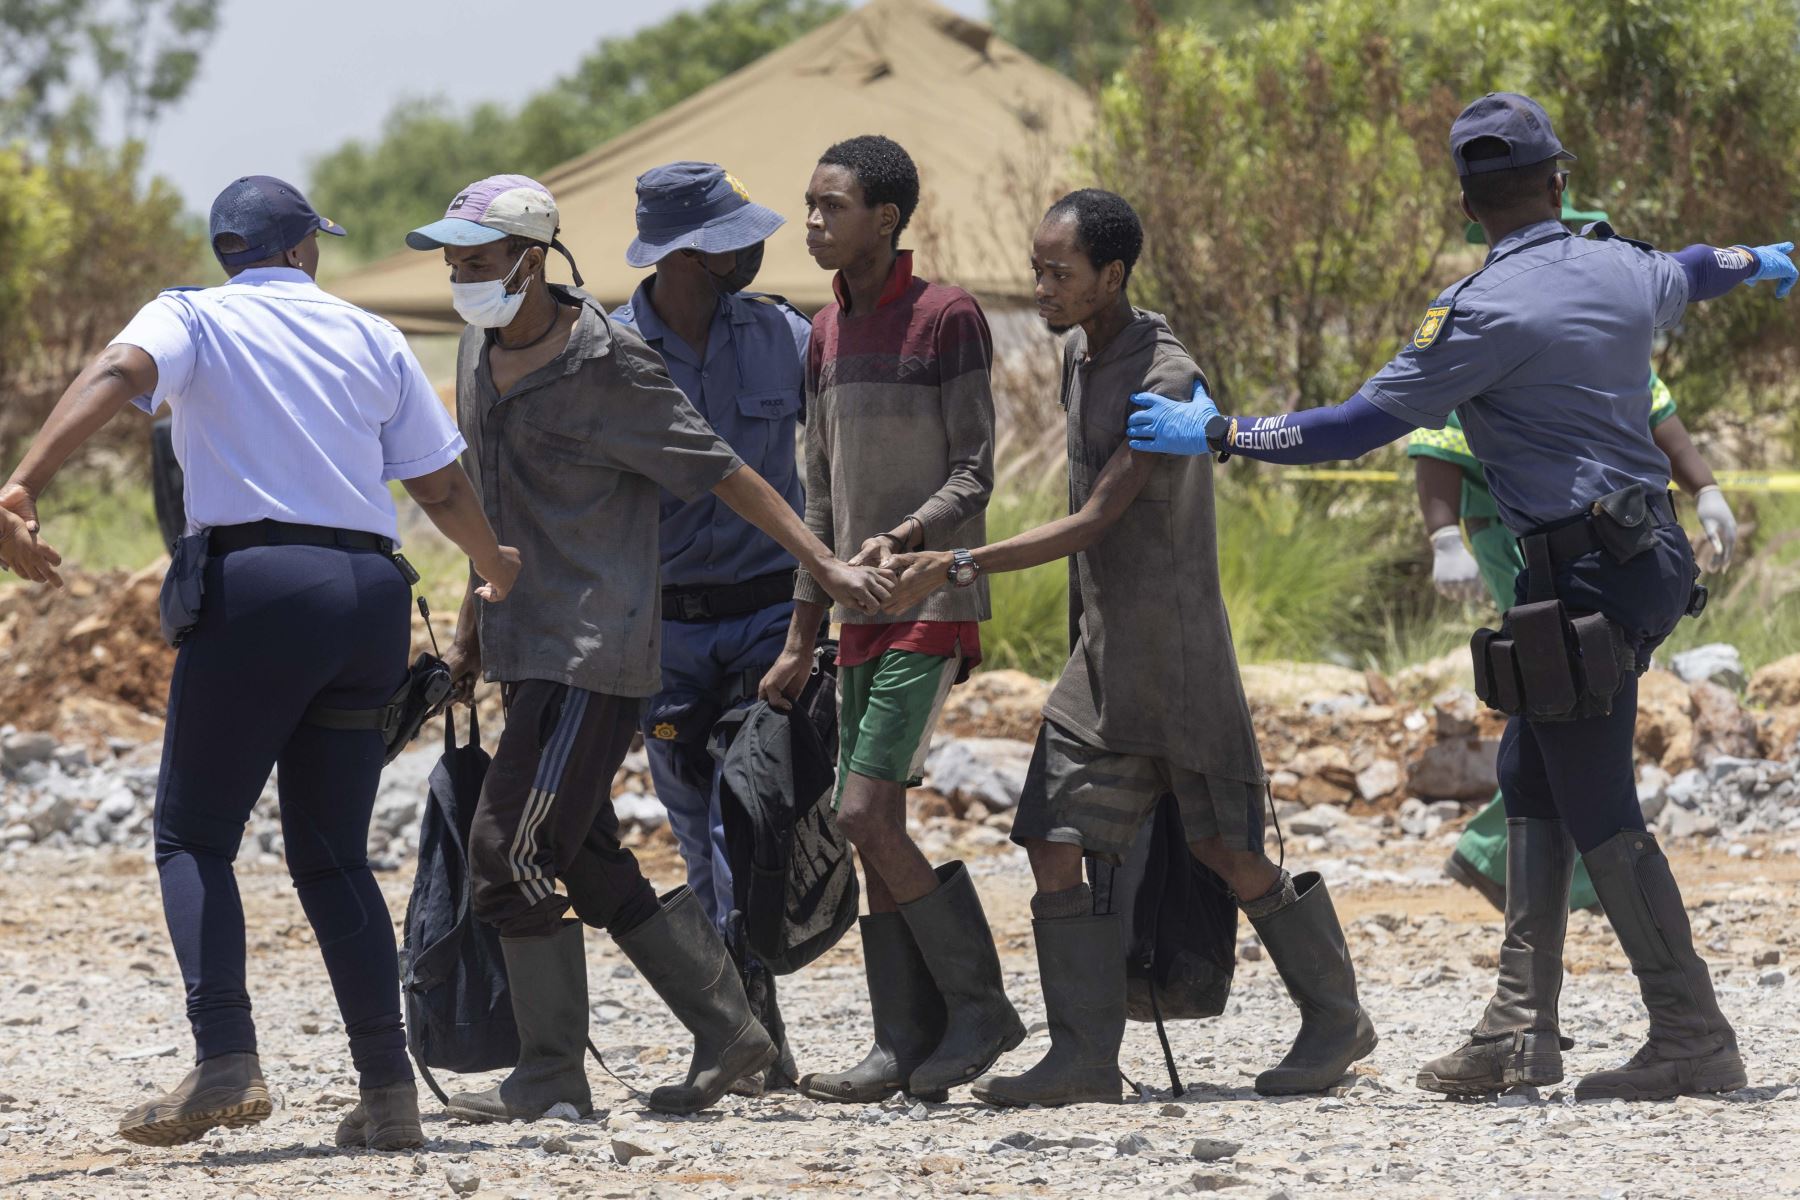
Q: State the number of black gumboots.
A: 6